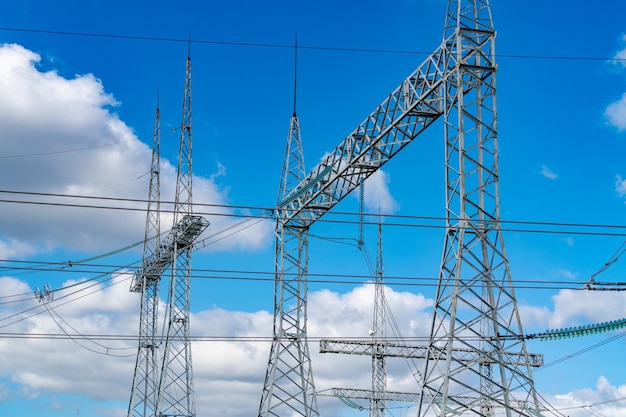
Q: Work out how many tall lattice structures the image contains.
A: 5